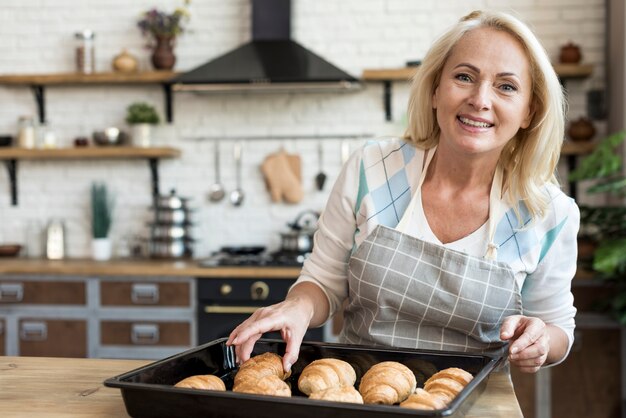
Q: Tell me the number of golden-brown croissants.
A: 8